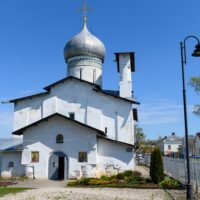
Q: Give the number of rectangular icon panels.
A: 2